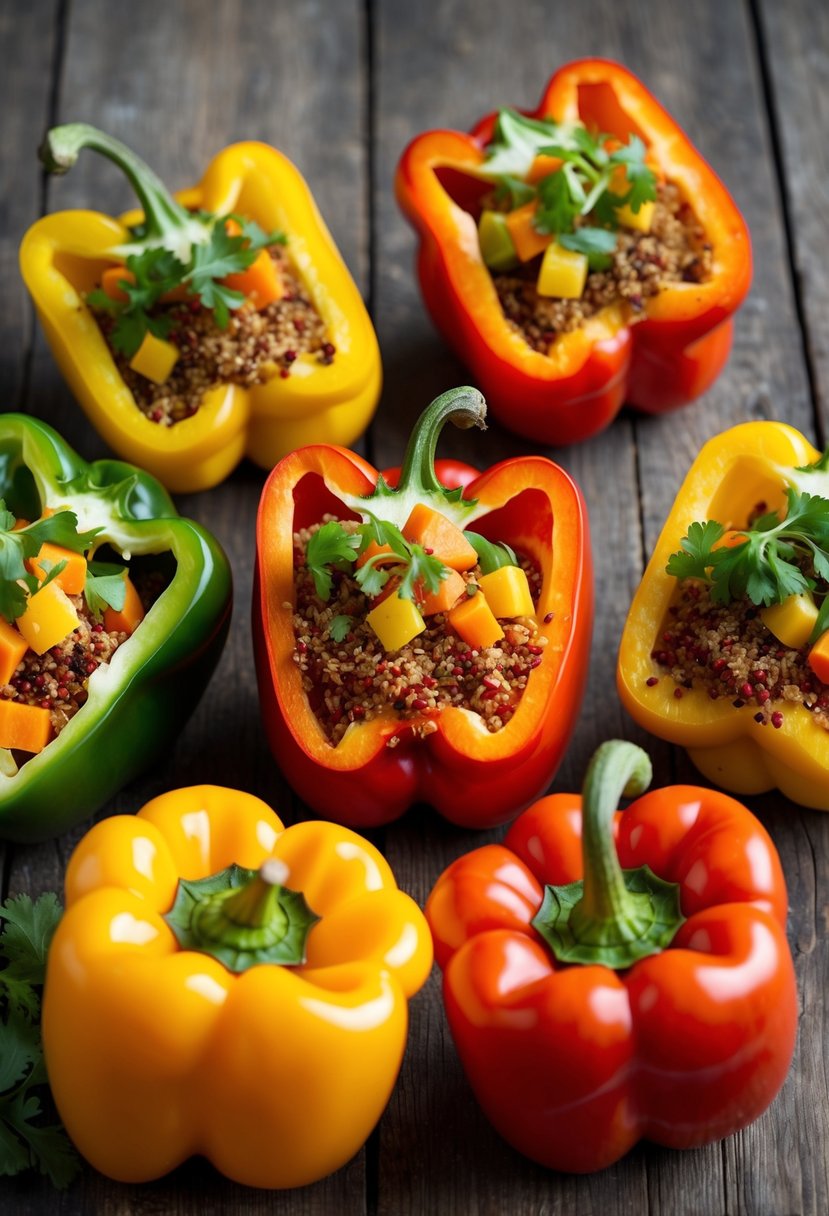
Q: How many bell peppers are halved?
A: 5